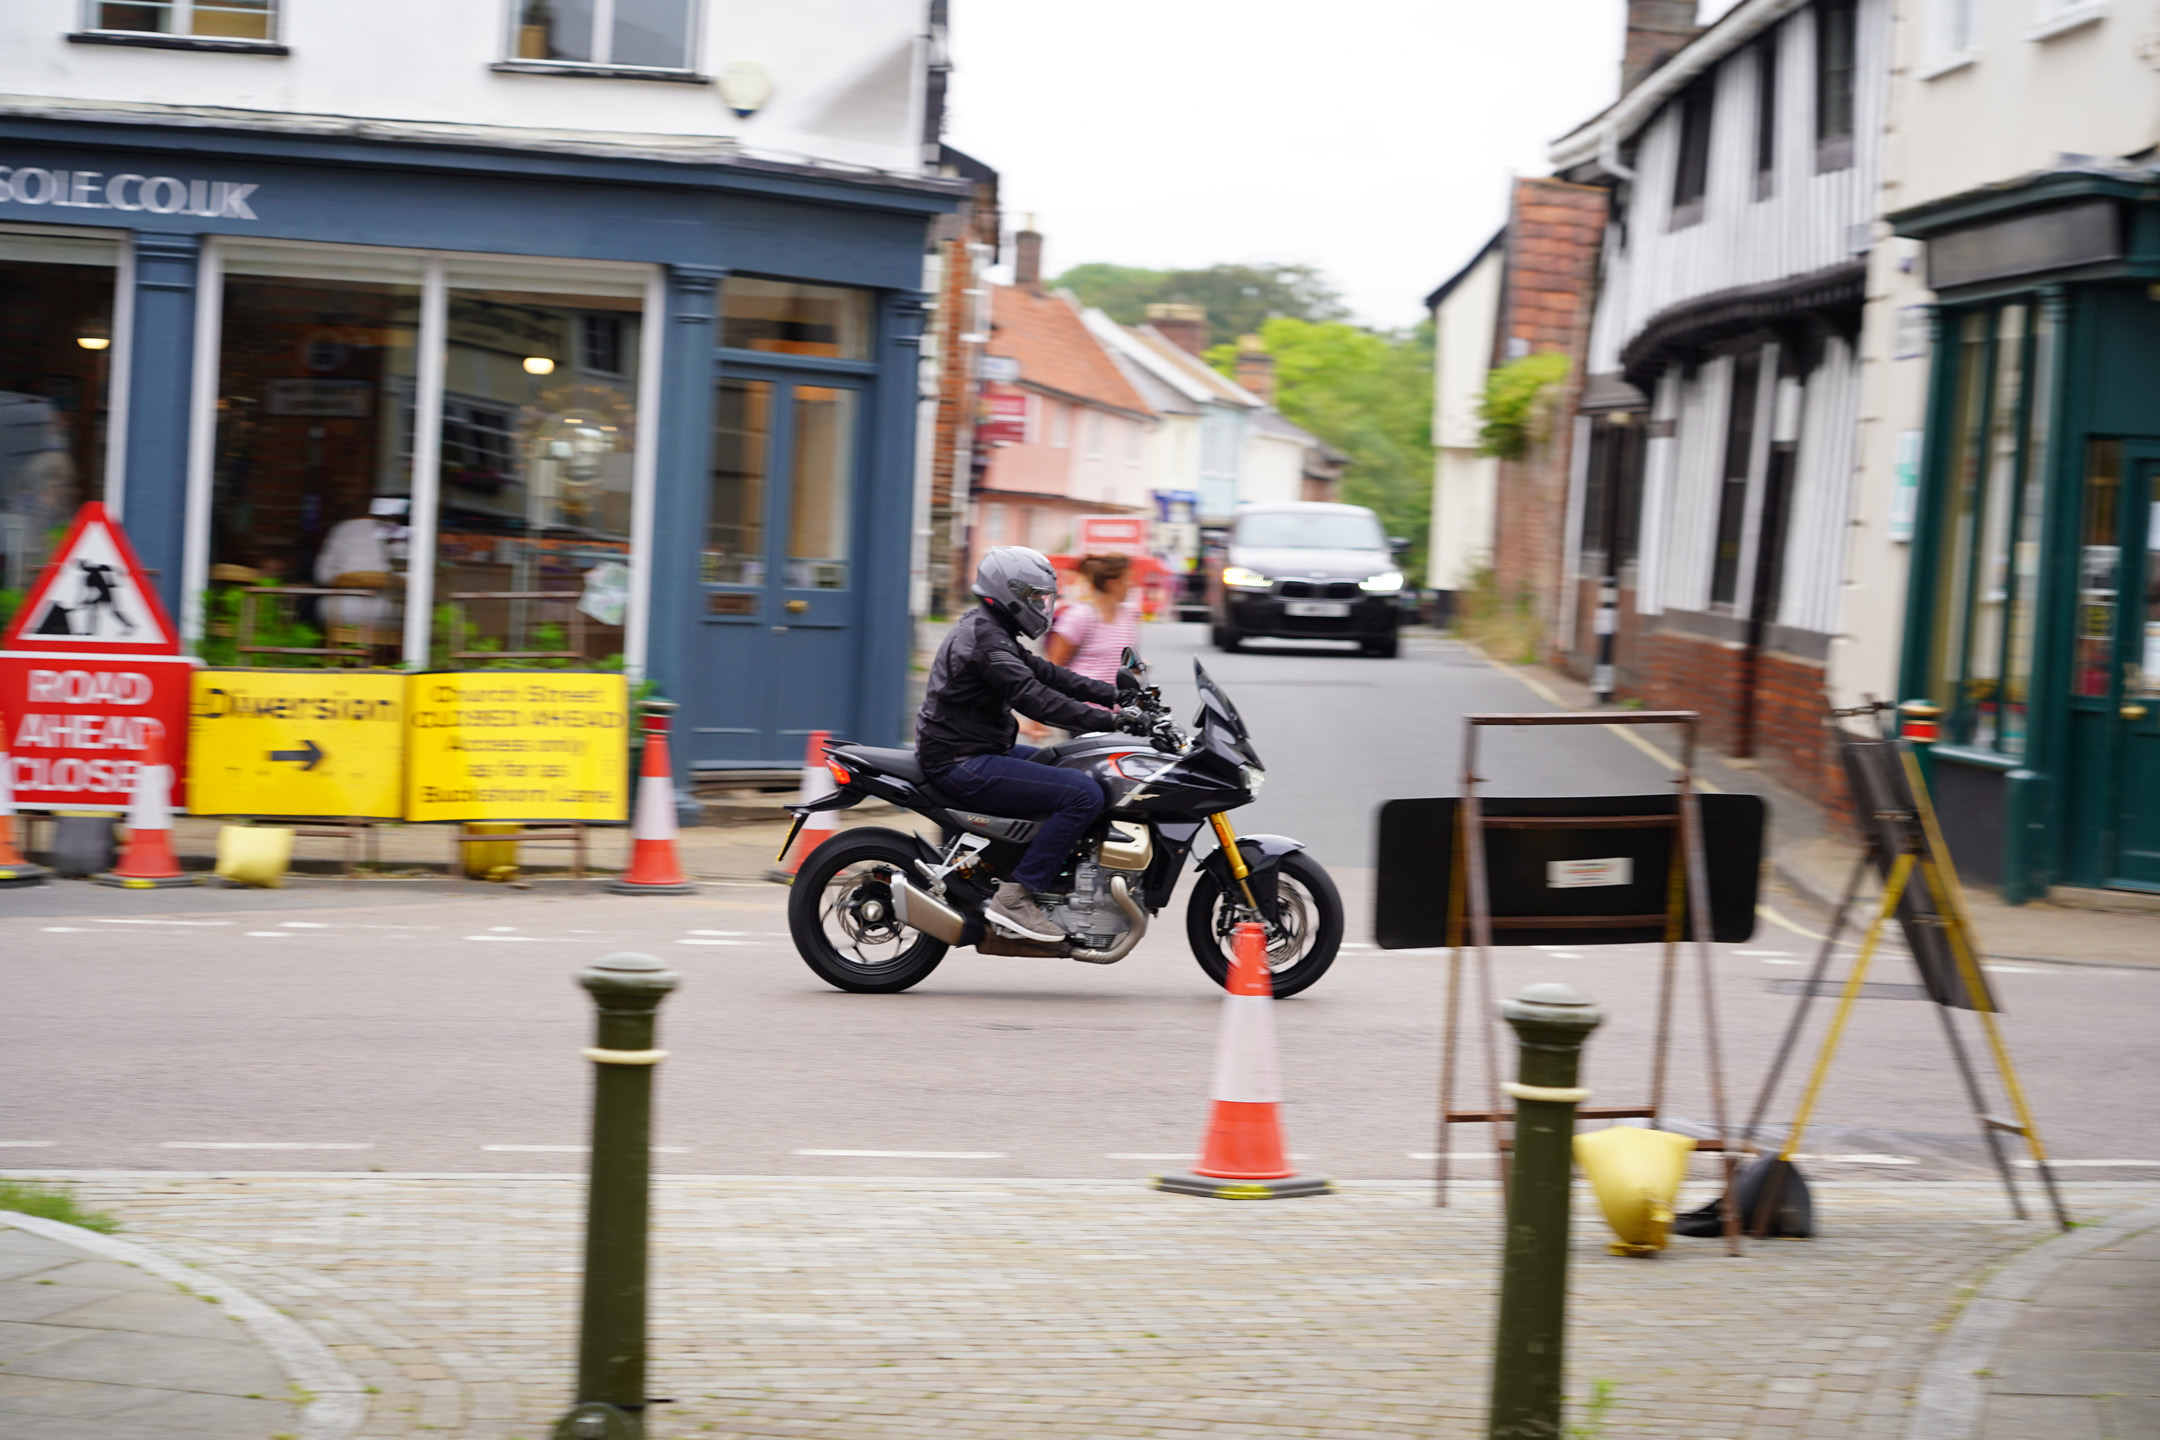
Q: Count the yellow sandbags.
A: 3